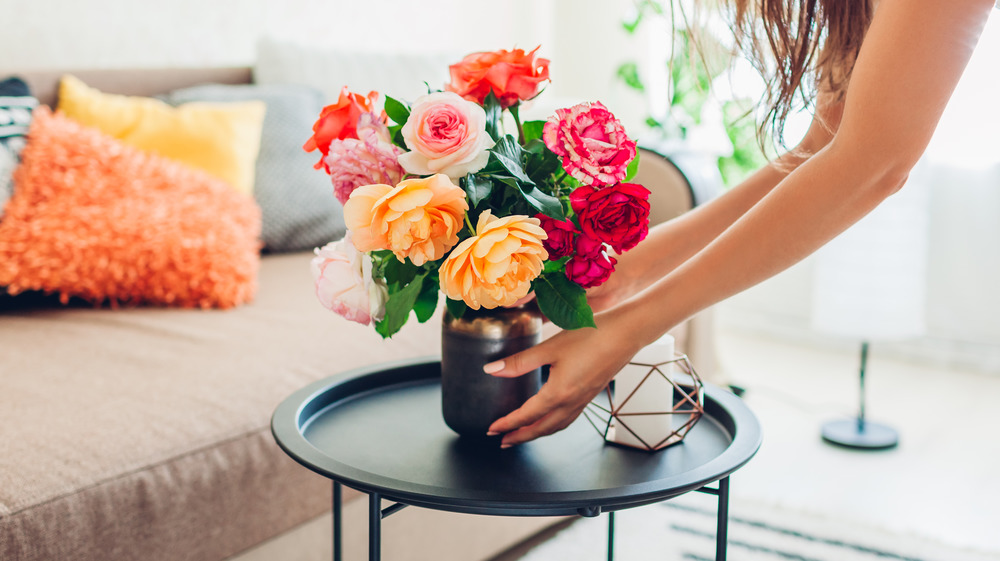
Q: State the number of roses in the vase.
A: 11